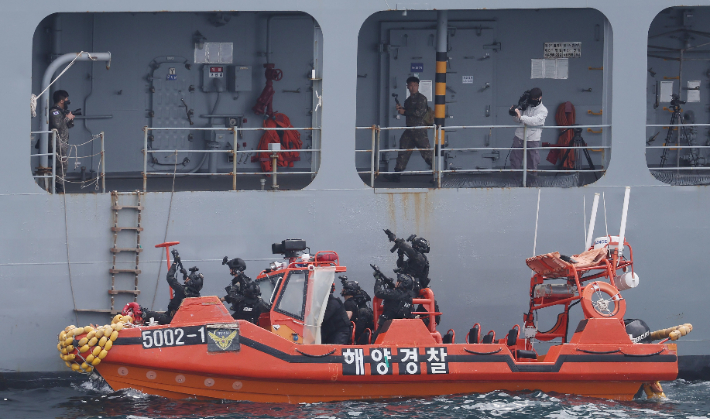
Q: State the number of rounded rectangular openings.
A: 3